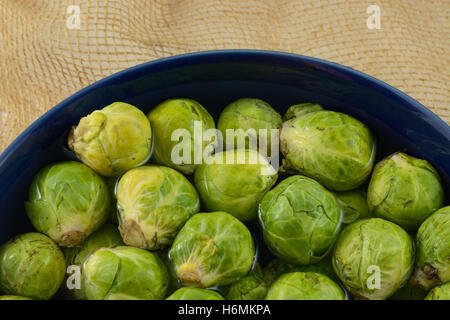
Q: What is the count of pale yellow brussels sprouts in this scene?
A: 1